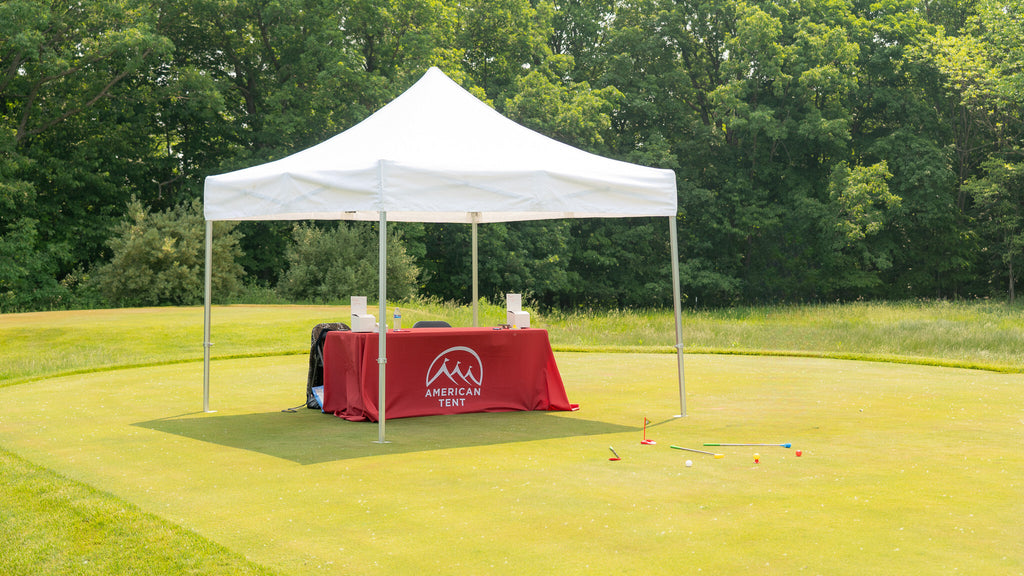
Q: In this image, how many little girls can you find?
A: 0